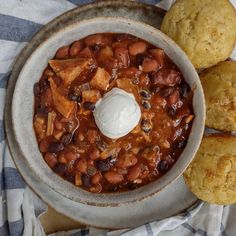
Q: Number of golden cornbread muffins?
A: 3